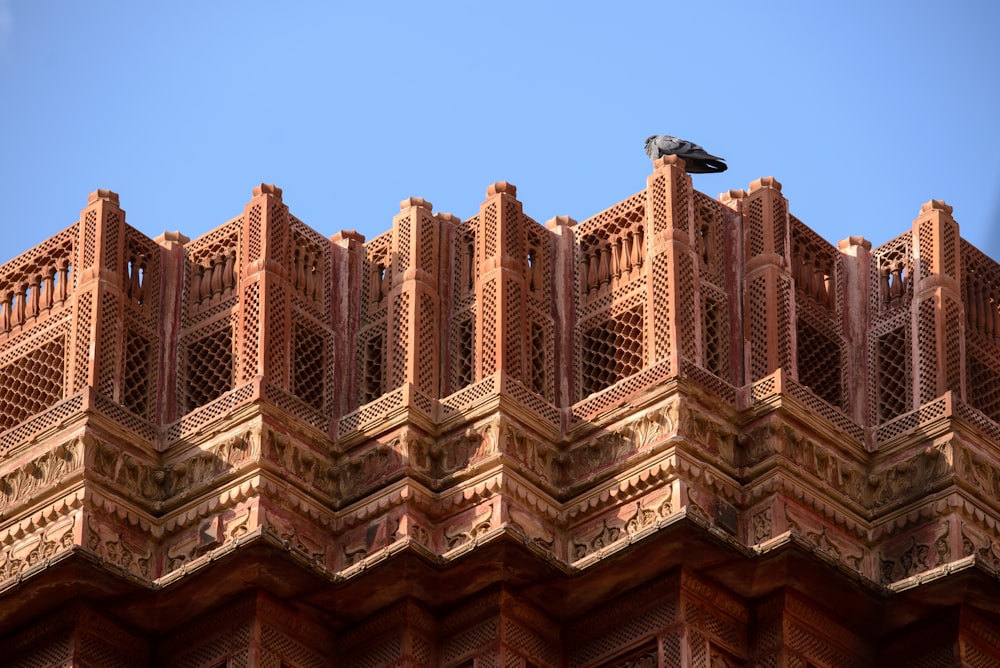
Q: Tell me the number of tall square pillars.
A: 7